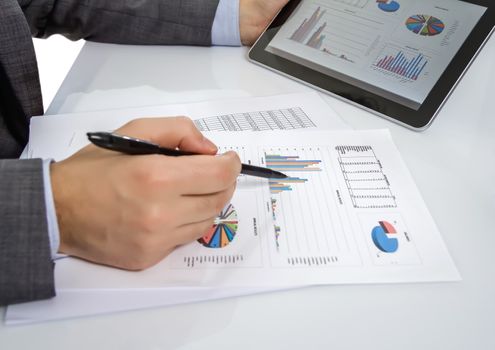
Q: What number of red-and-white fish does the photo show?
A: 0